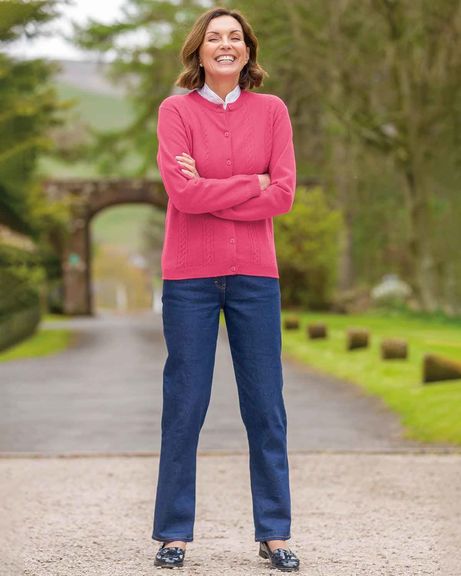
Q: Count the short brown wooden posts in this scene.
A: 5